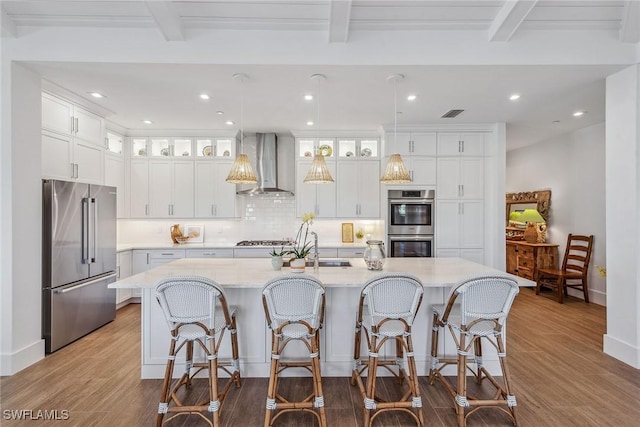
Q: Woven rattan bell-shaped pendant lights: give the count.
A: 3